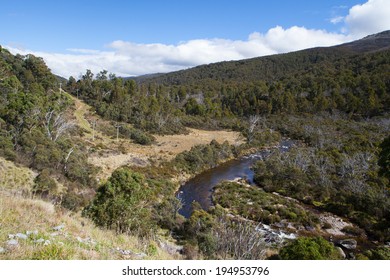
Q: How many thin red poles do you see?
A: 0